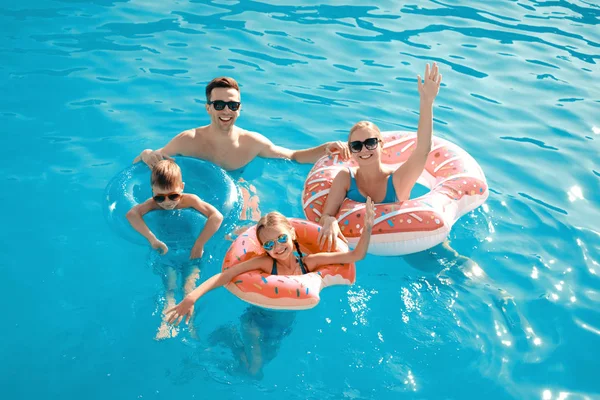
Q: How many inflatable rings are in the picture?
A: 3